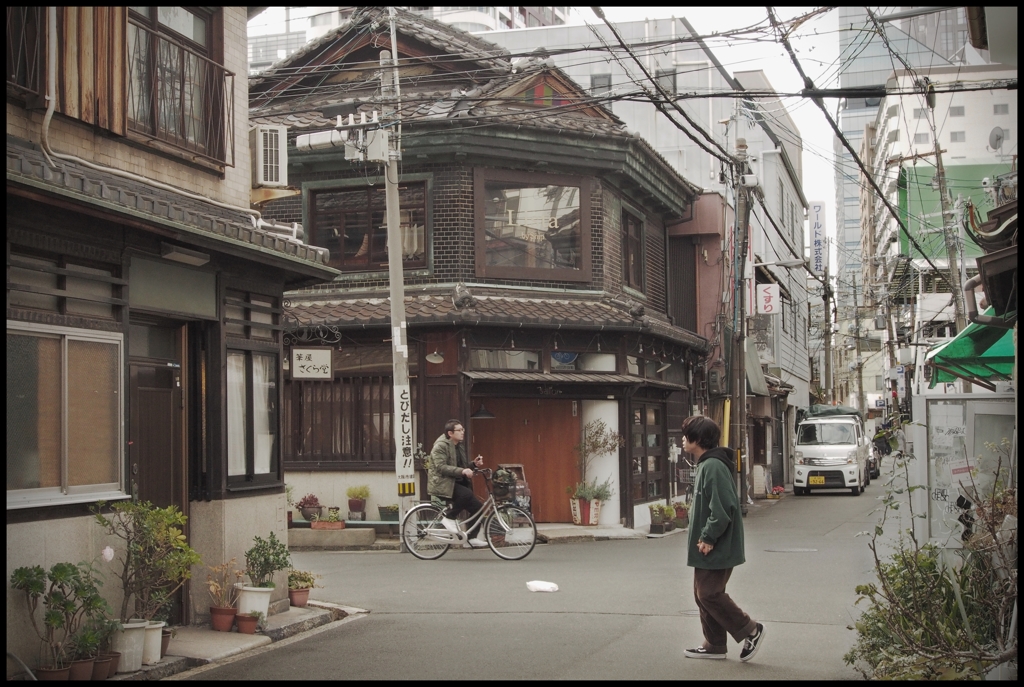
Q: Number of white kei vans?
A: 1